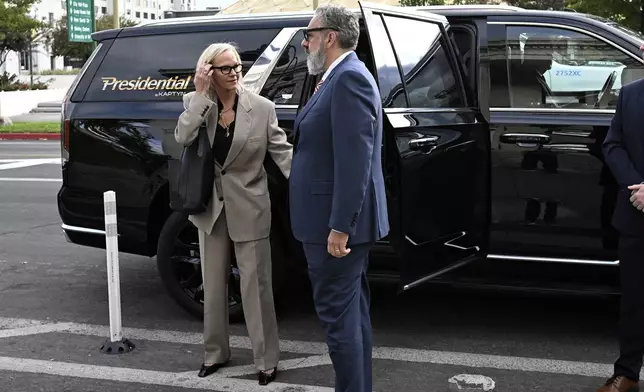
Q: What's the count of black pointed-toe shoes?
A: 2